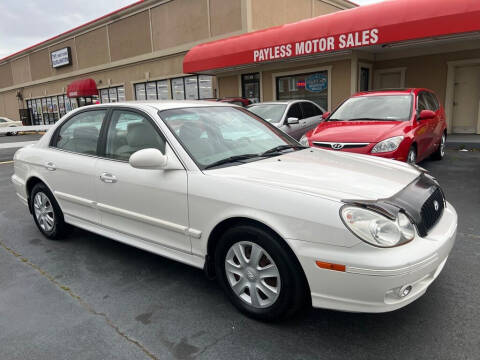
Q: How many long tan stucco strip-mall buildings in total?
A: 1